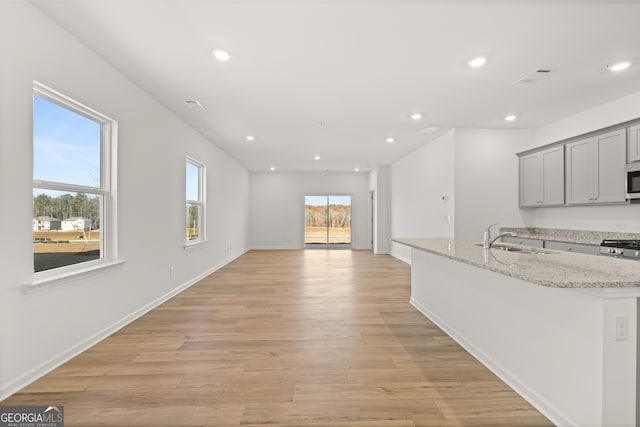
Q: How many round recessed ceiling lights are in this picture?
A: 10